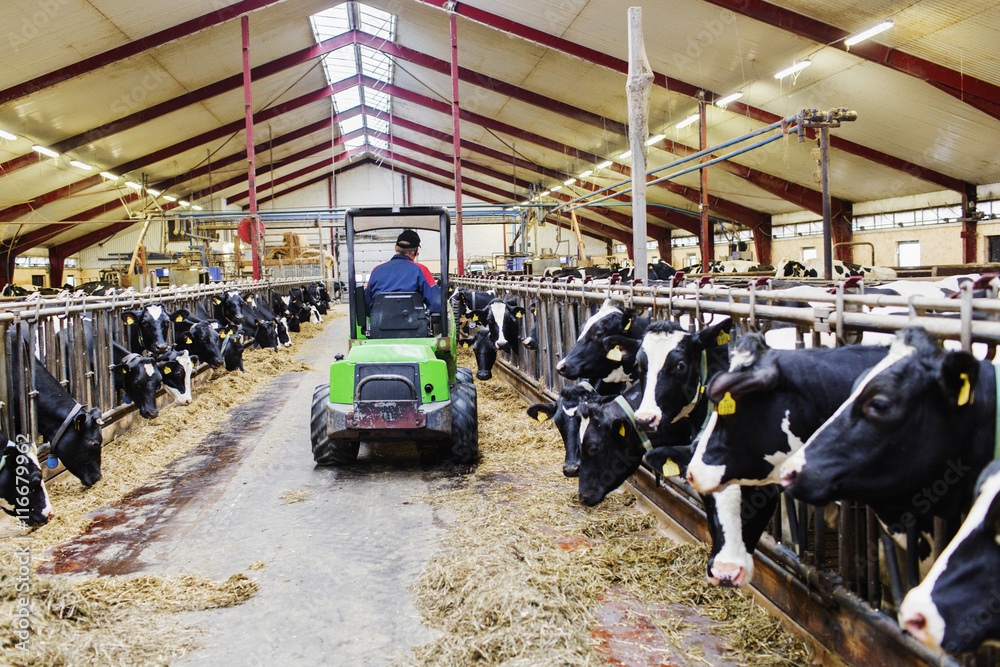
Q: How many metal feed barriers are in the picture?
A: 2